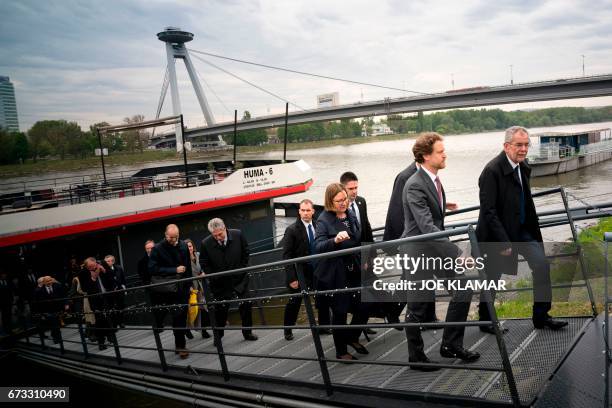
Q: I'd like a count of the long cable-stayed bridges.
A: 1